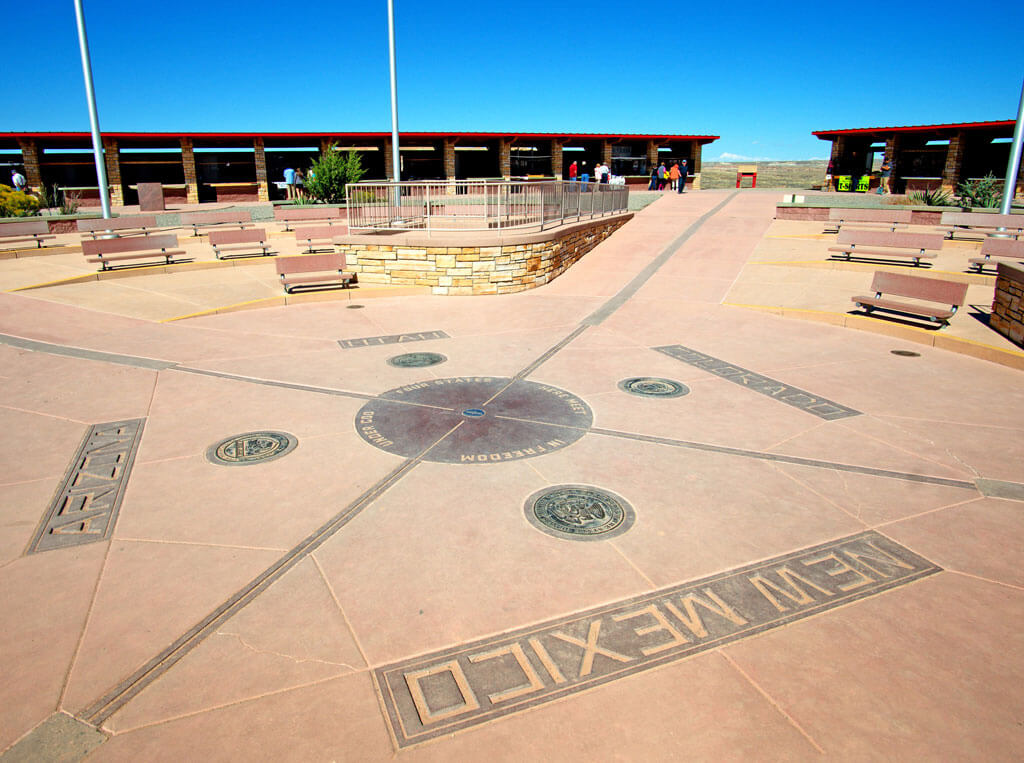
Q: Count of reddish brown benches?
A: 13